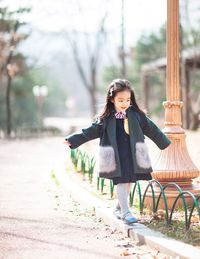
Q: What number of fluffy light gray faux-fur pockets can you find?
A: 2